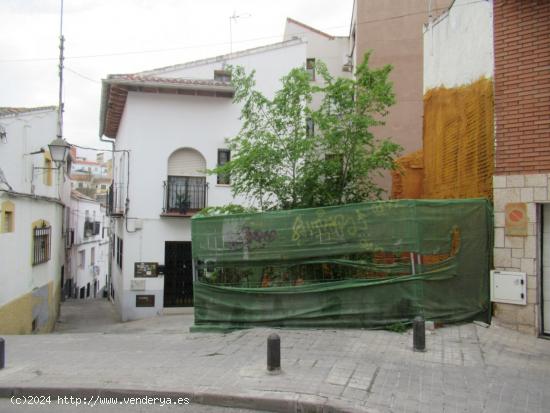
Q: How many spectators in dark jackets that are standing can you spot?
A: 0